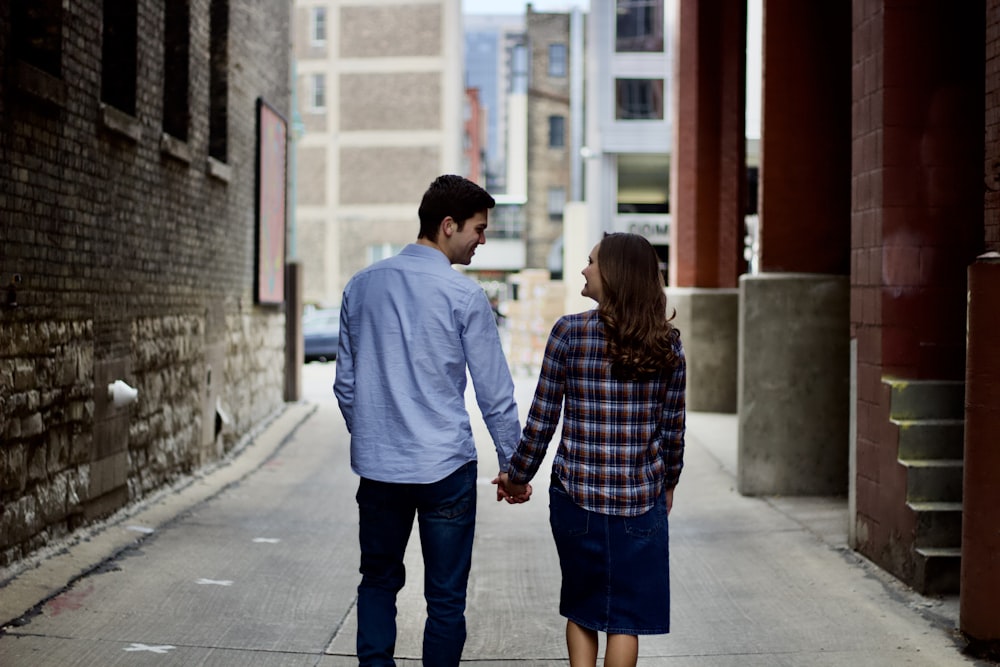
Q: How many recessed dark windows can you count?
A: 4